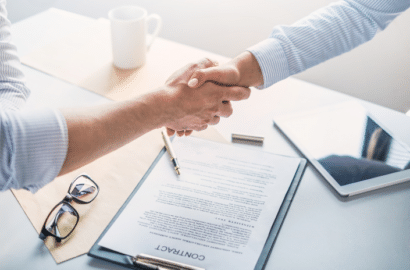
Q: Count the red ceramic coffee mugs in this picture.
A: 0